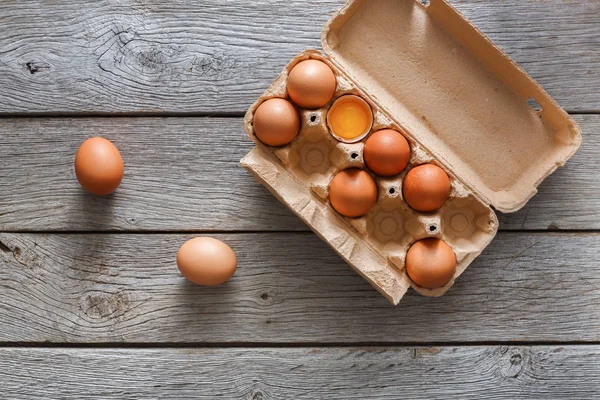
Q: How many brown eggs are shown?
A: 8